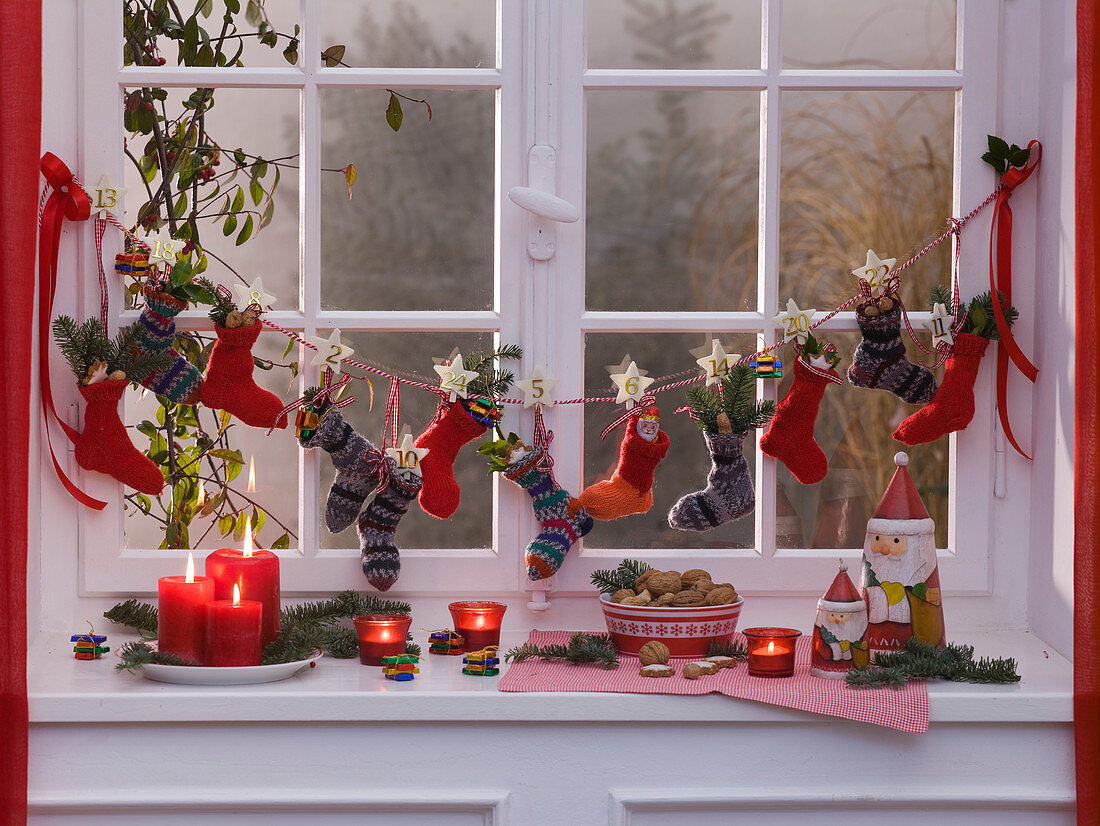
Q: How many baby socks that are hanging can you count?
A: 12